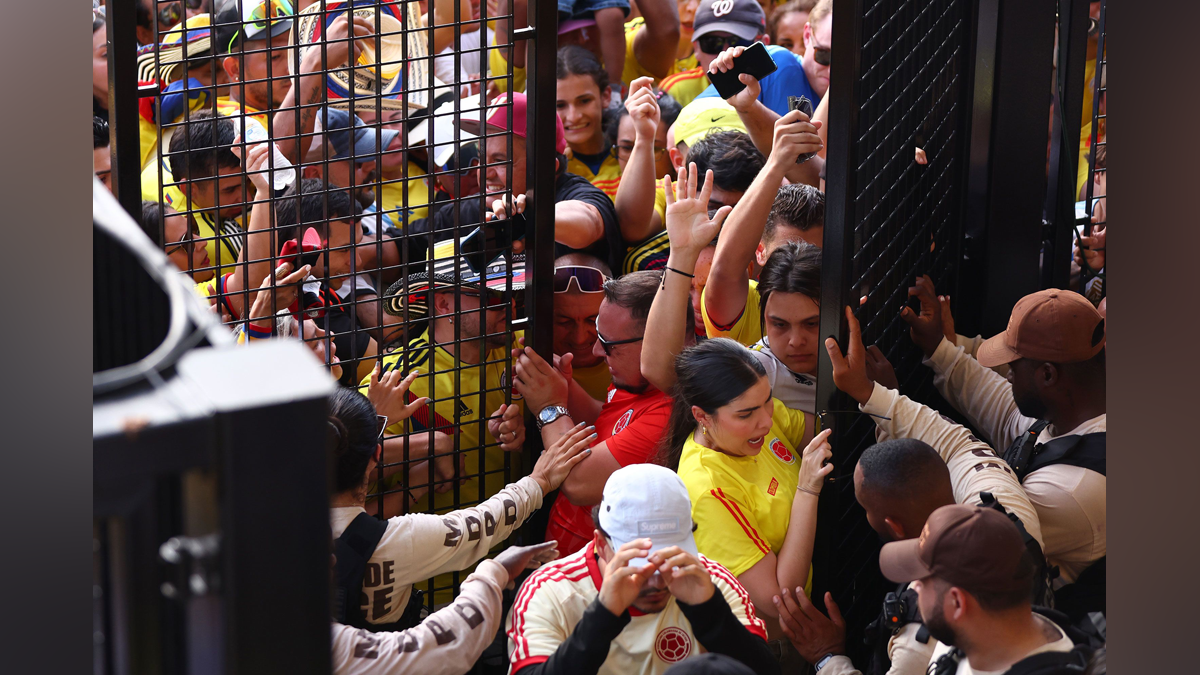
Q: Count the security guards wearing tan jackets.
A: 5